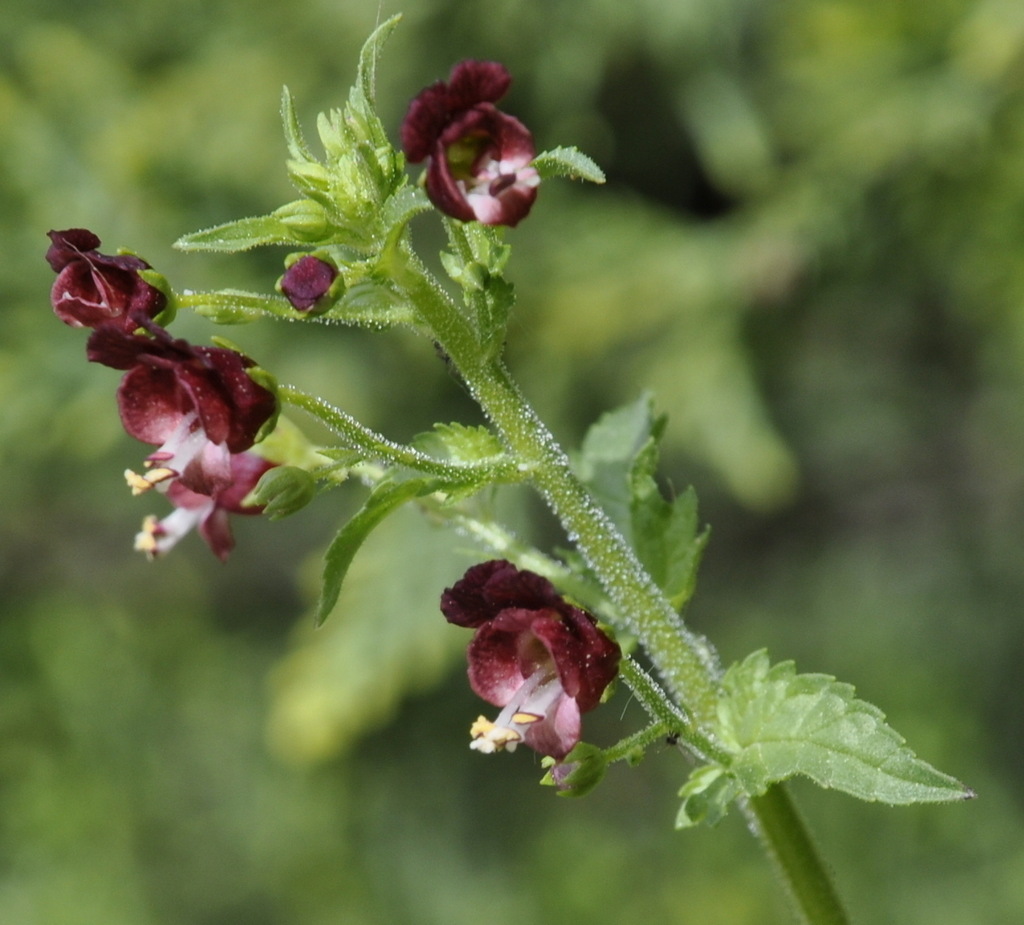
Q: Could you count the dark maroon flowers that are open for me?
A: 5